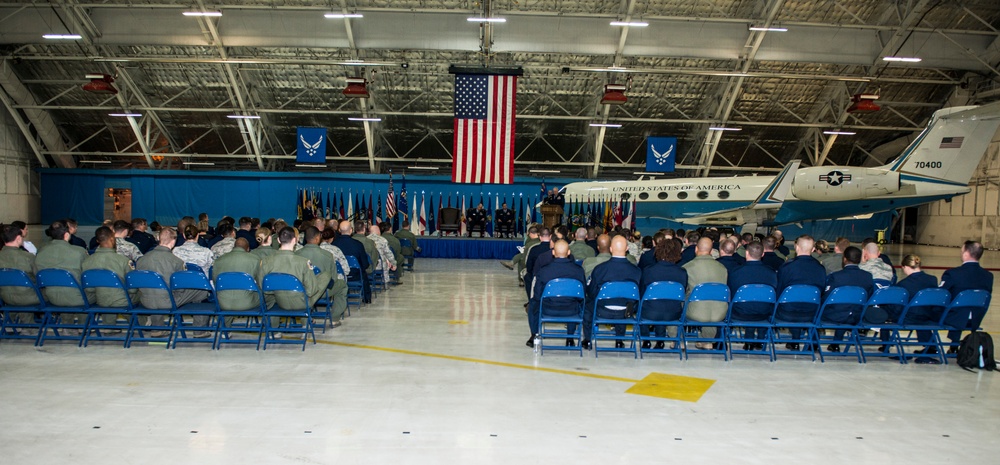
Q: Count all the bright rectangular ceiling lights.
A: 13